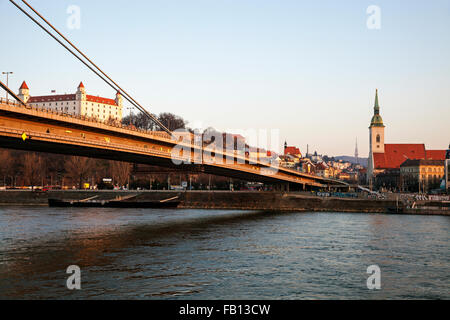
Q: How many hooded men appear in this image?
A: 0